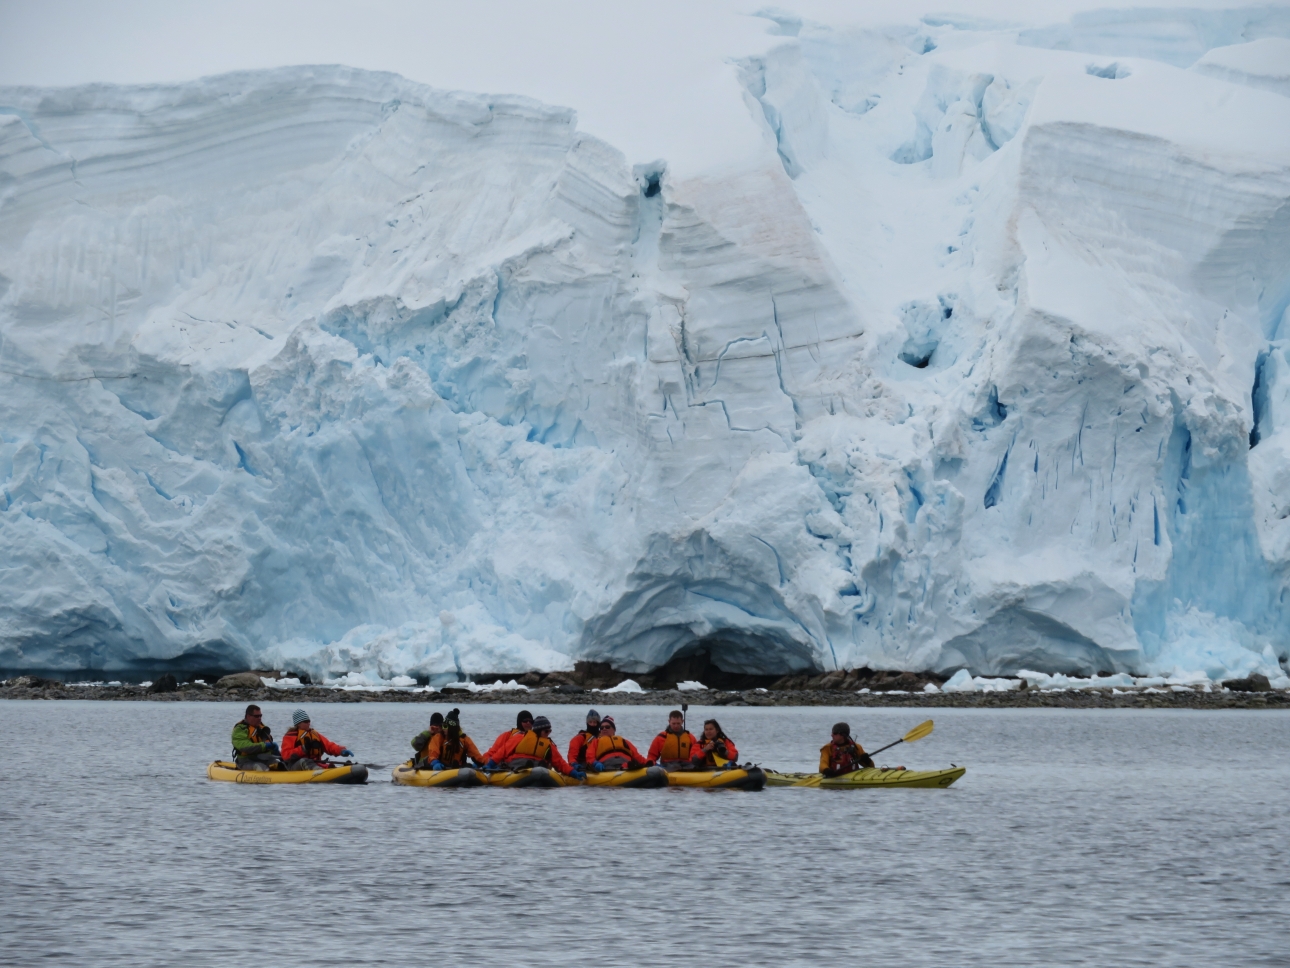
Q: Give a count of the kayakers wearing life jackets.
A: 11